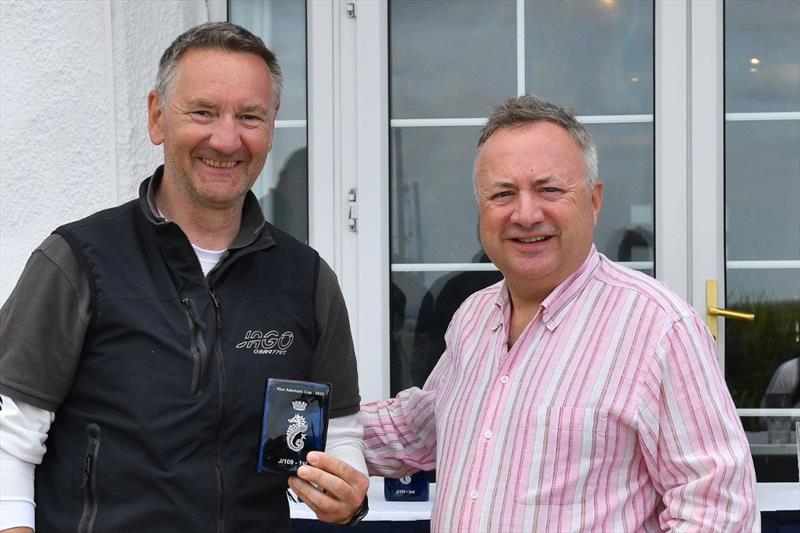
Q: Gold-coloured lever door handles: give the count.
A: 1